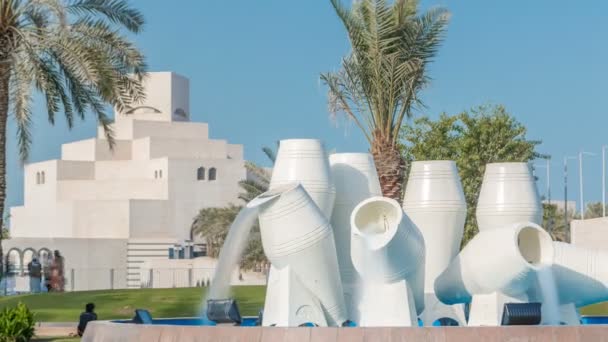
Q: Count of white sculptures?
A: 8